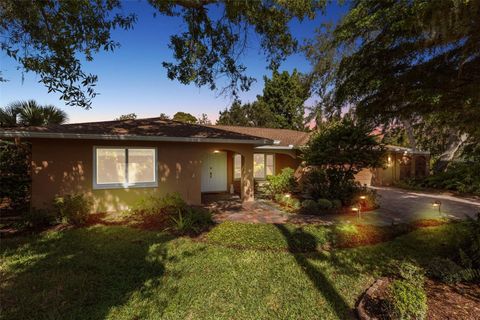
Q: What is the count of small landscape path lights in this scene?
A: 4